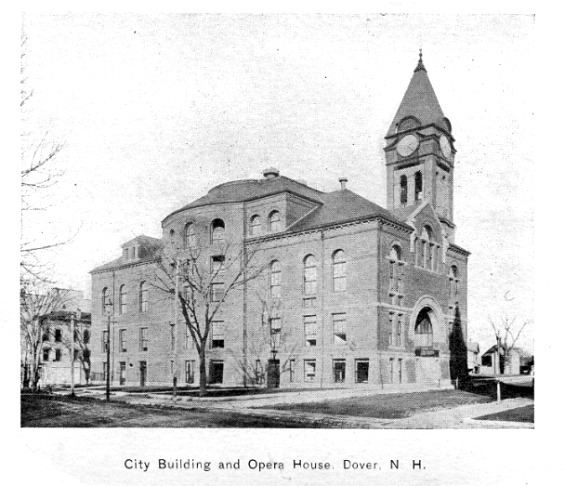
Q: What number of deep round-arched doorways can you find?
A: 1